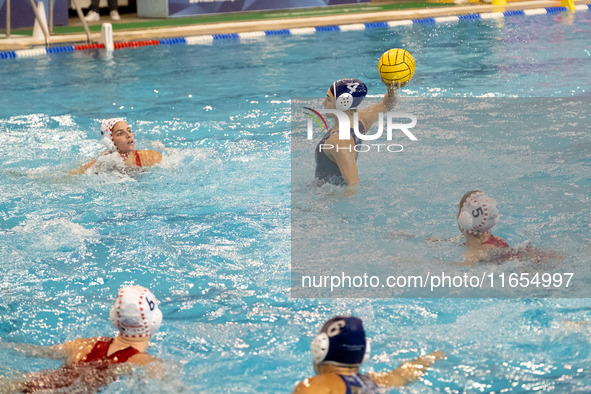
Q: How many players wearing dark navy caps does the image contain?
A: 2